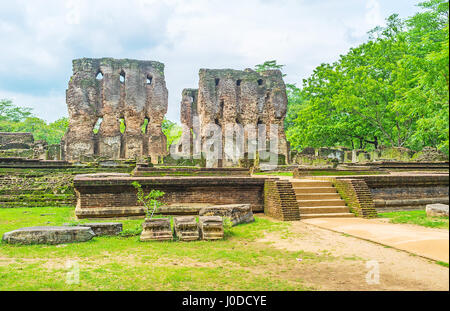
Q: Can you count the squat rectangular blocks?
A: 3